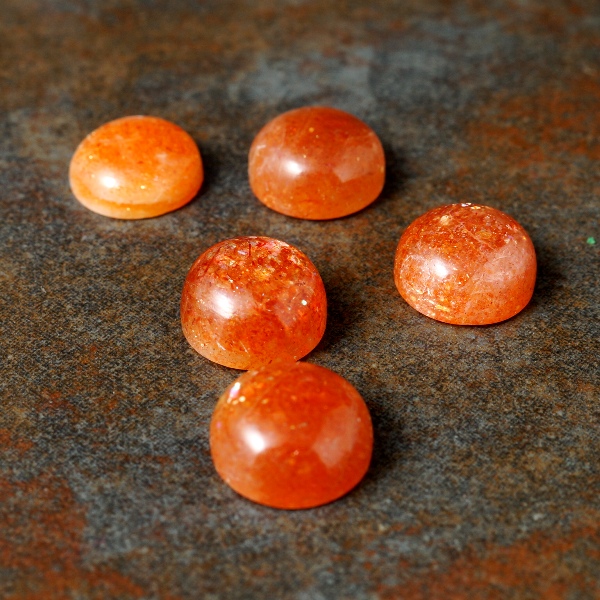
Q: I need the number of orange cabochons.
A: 5